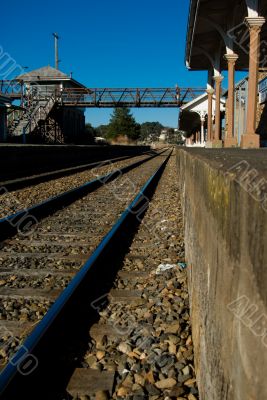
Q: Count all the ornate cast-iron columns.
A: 4